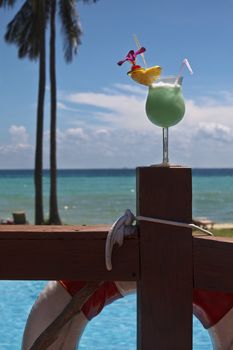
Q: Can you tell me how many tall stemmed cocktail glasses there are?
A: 1